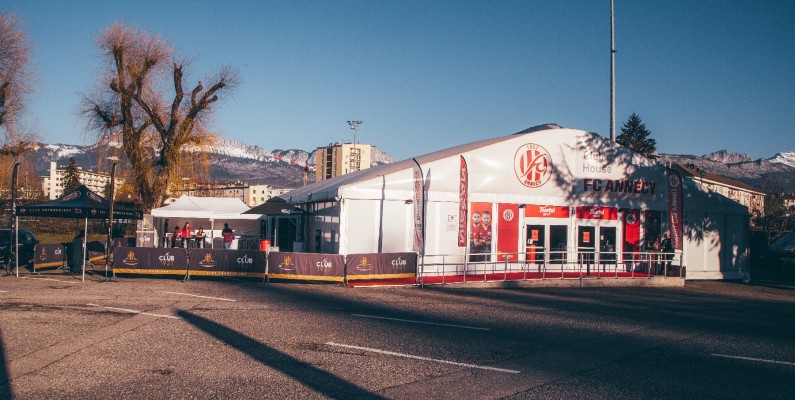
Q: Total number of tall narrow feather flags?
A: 5